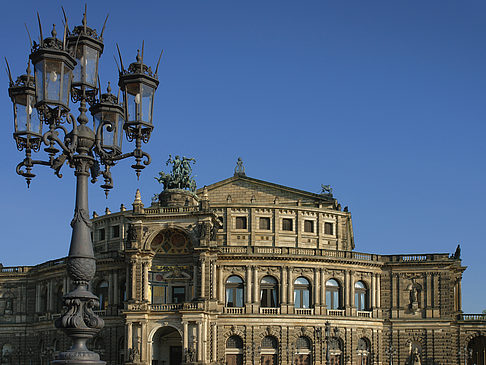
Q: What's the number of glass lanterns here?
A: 5